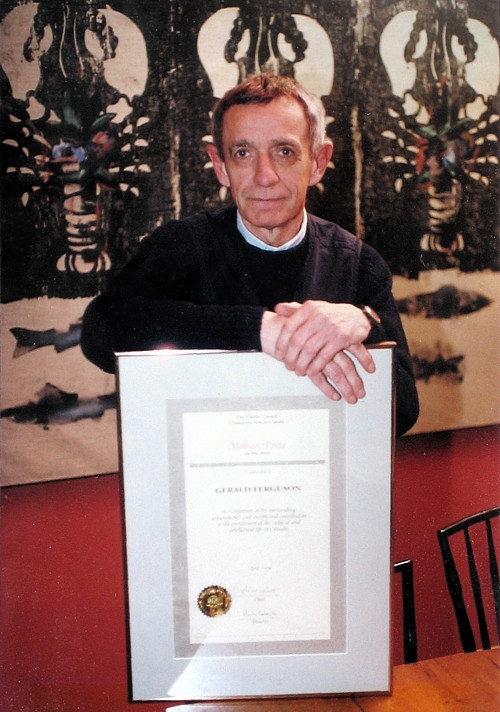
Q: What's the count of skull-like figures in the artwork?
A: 3